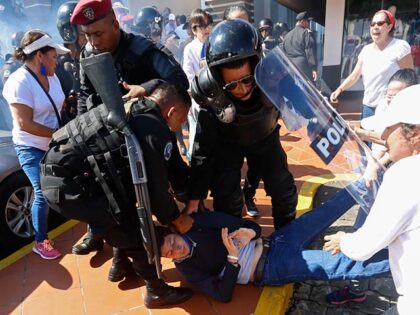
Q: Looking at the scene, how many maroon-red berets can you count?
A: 1